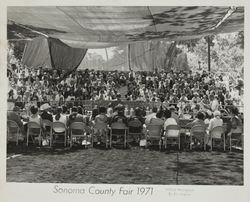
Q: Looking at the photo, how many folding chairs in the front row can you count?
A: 13